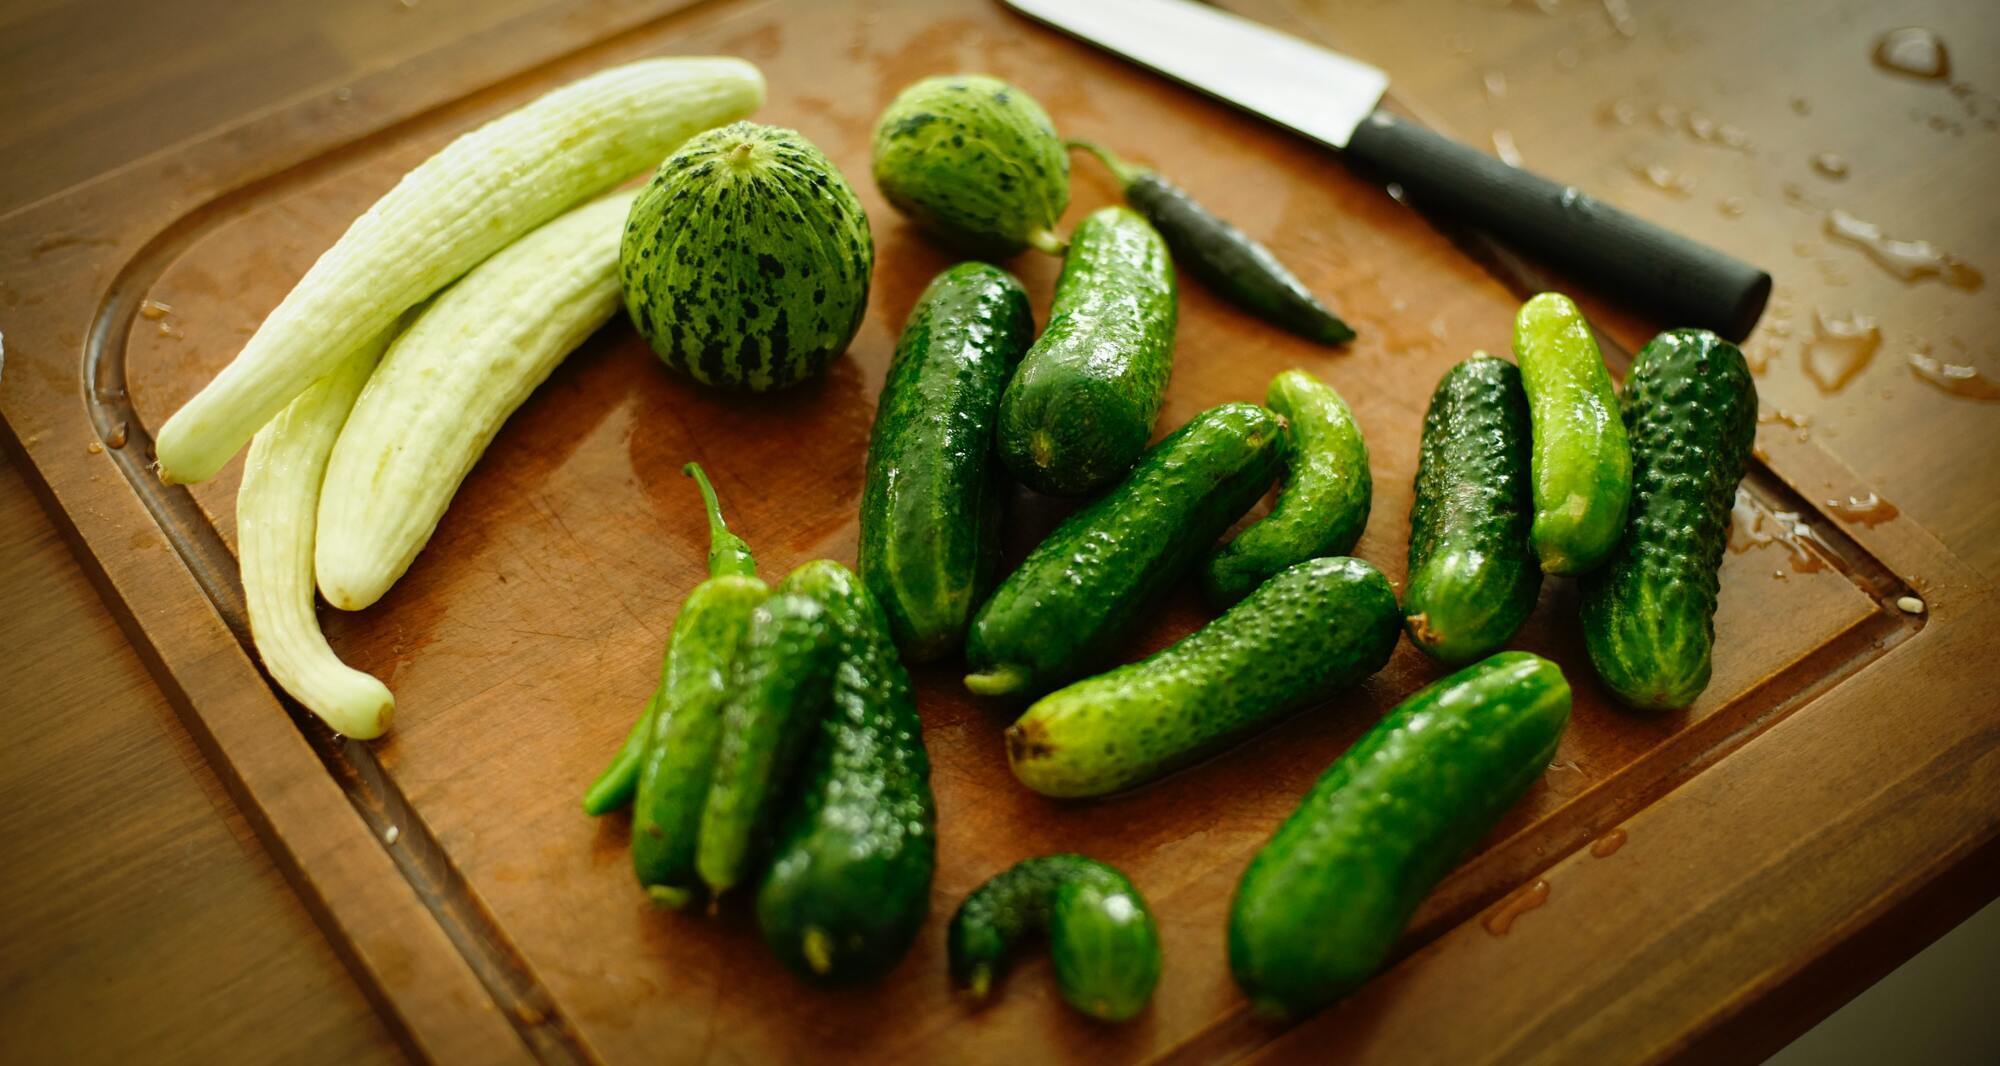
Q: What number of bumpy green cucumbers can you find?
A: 13